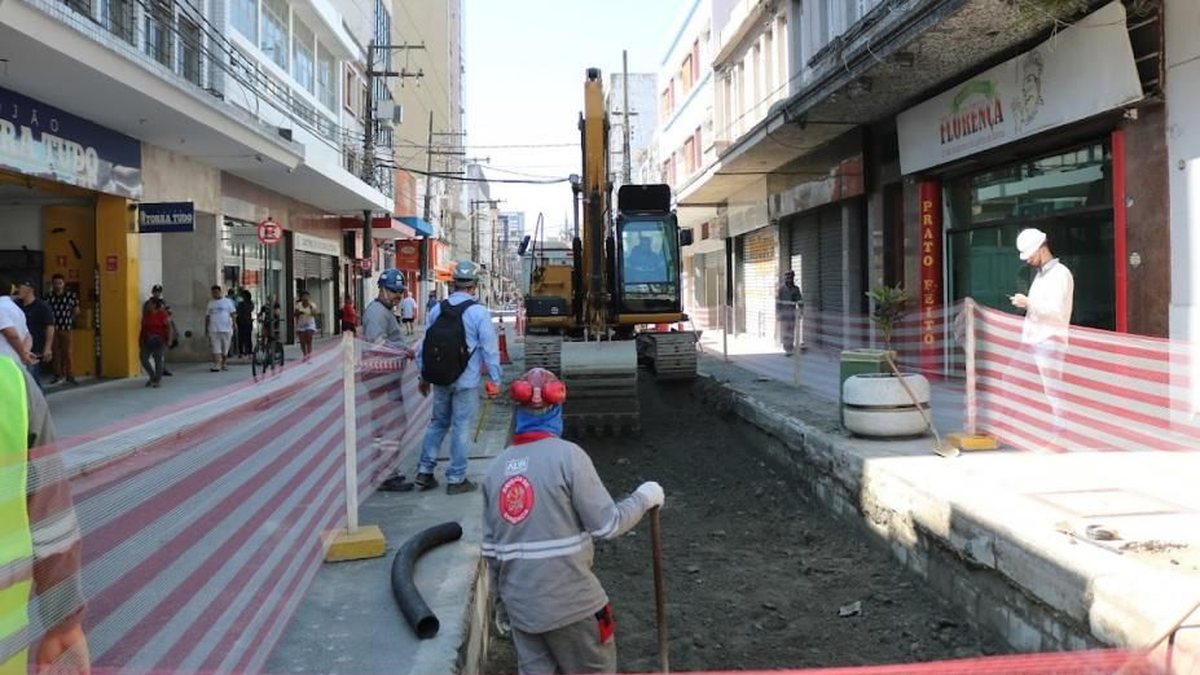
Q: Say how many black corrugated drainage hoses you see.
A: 1